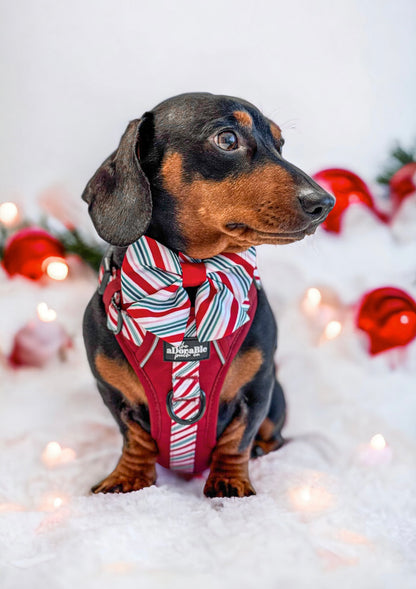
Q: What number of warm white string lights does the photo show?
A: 9